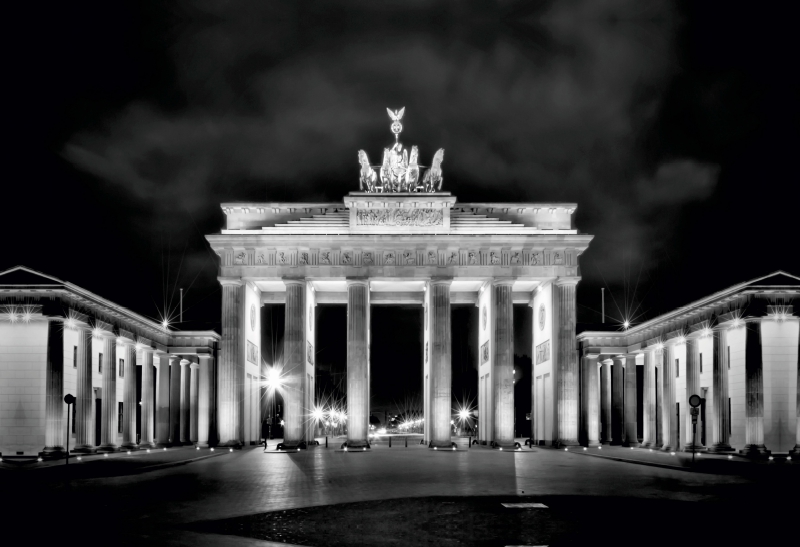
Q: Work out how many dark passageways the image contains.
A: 5